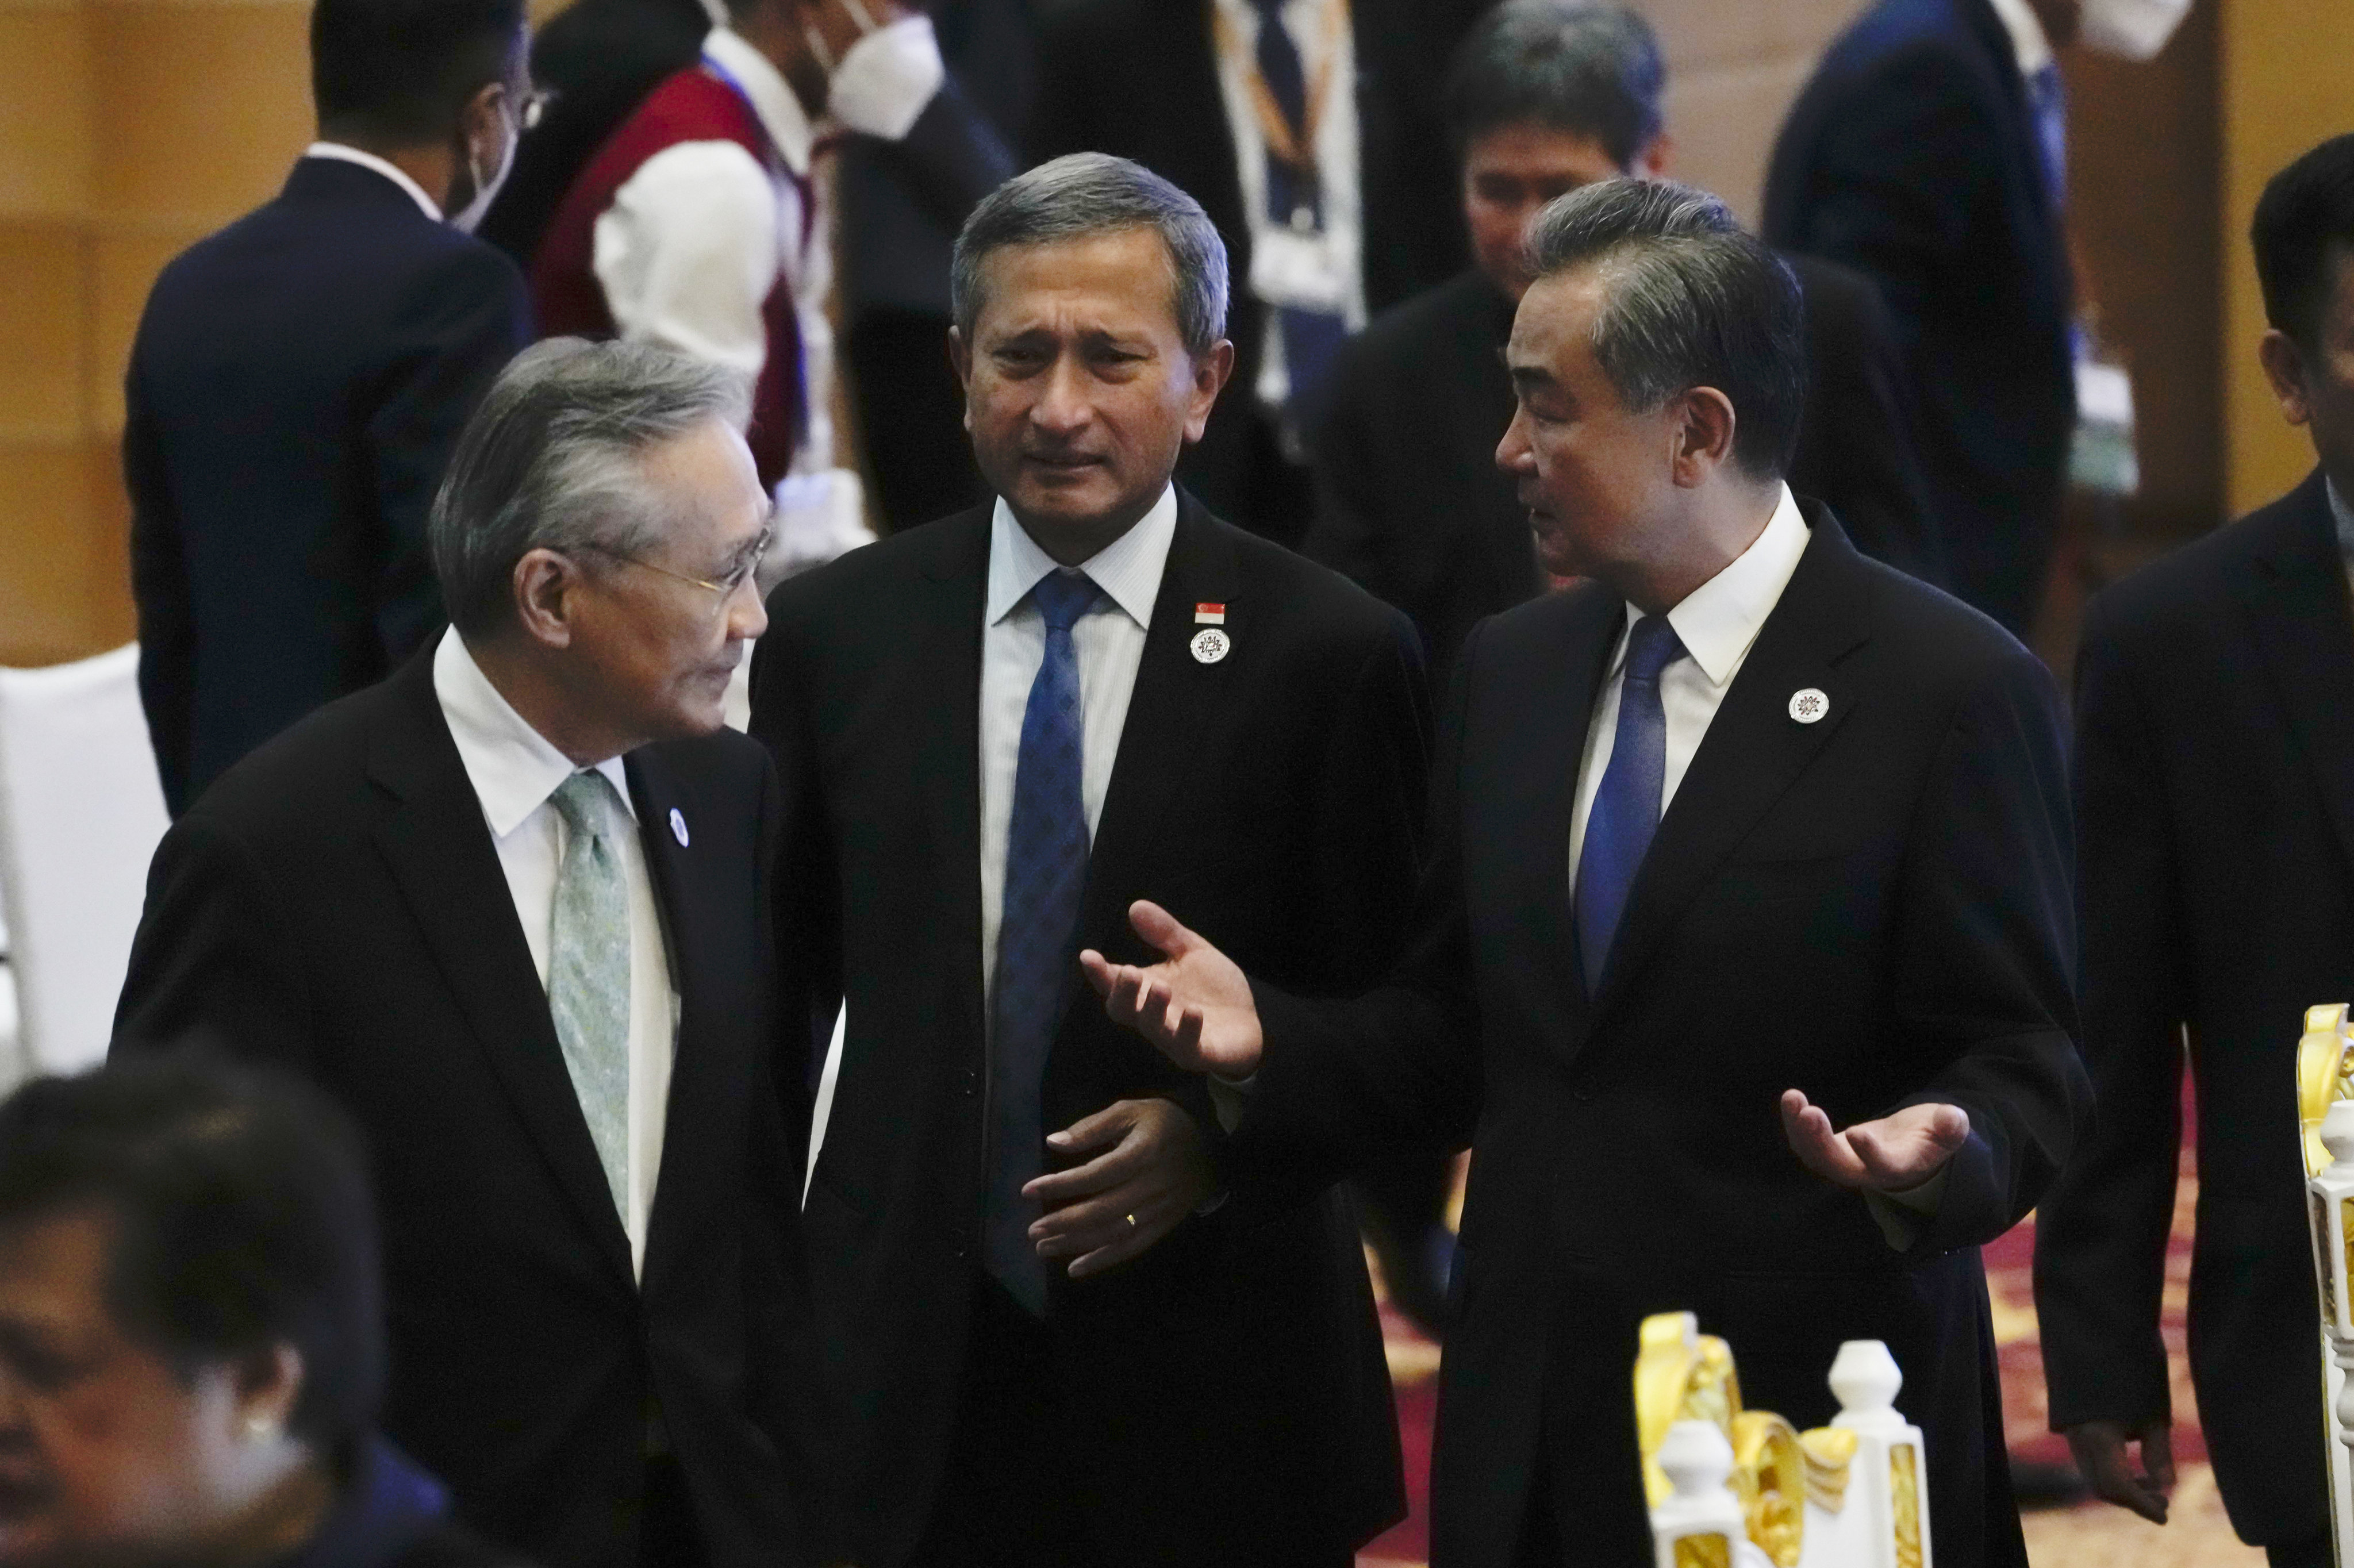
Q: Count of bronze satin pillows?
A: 0